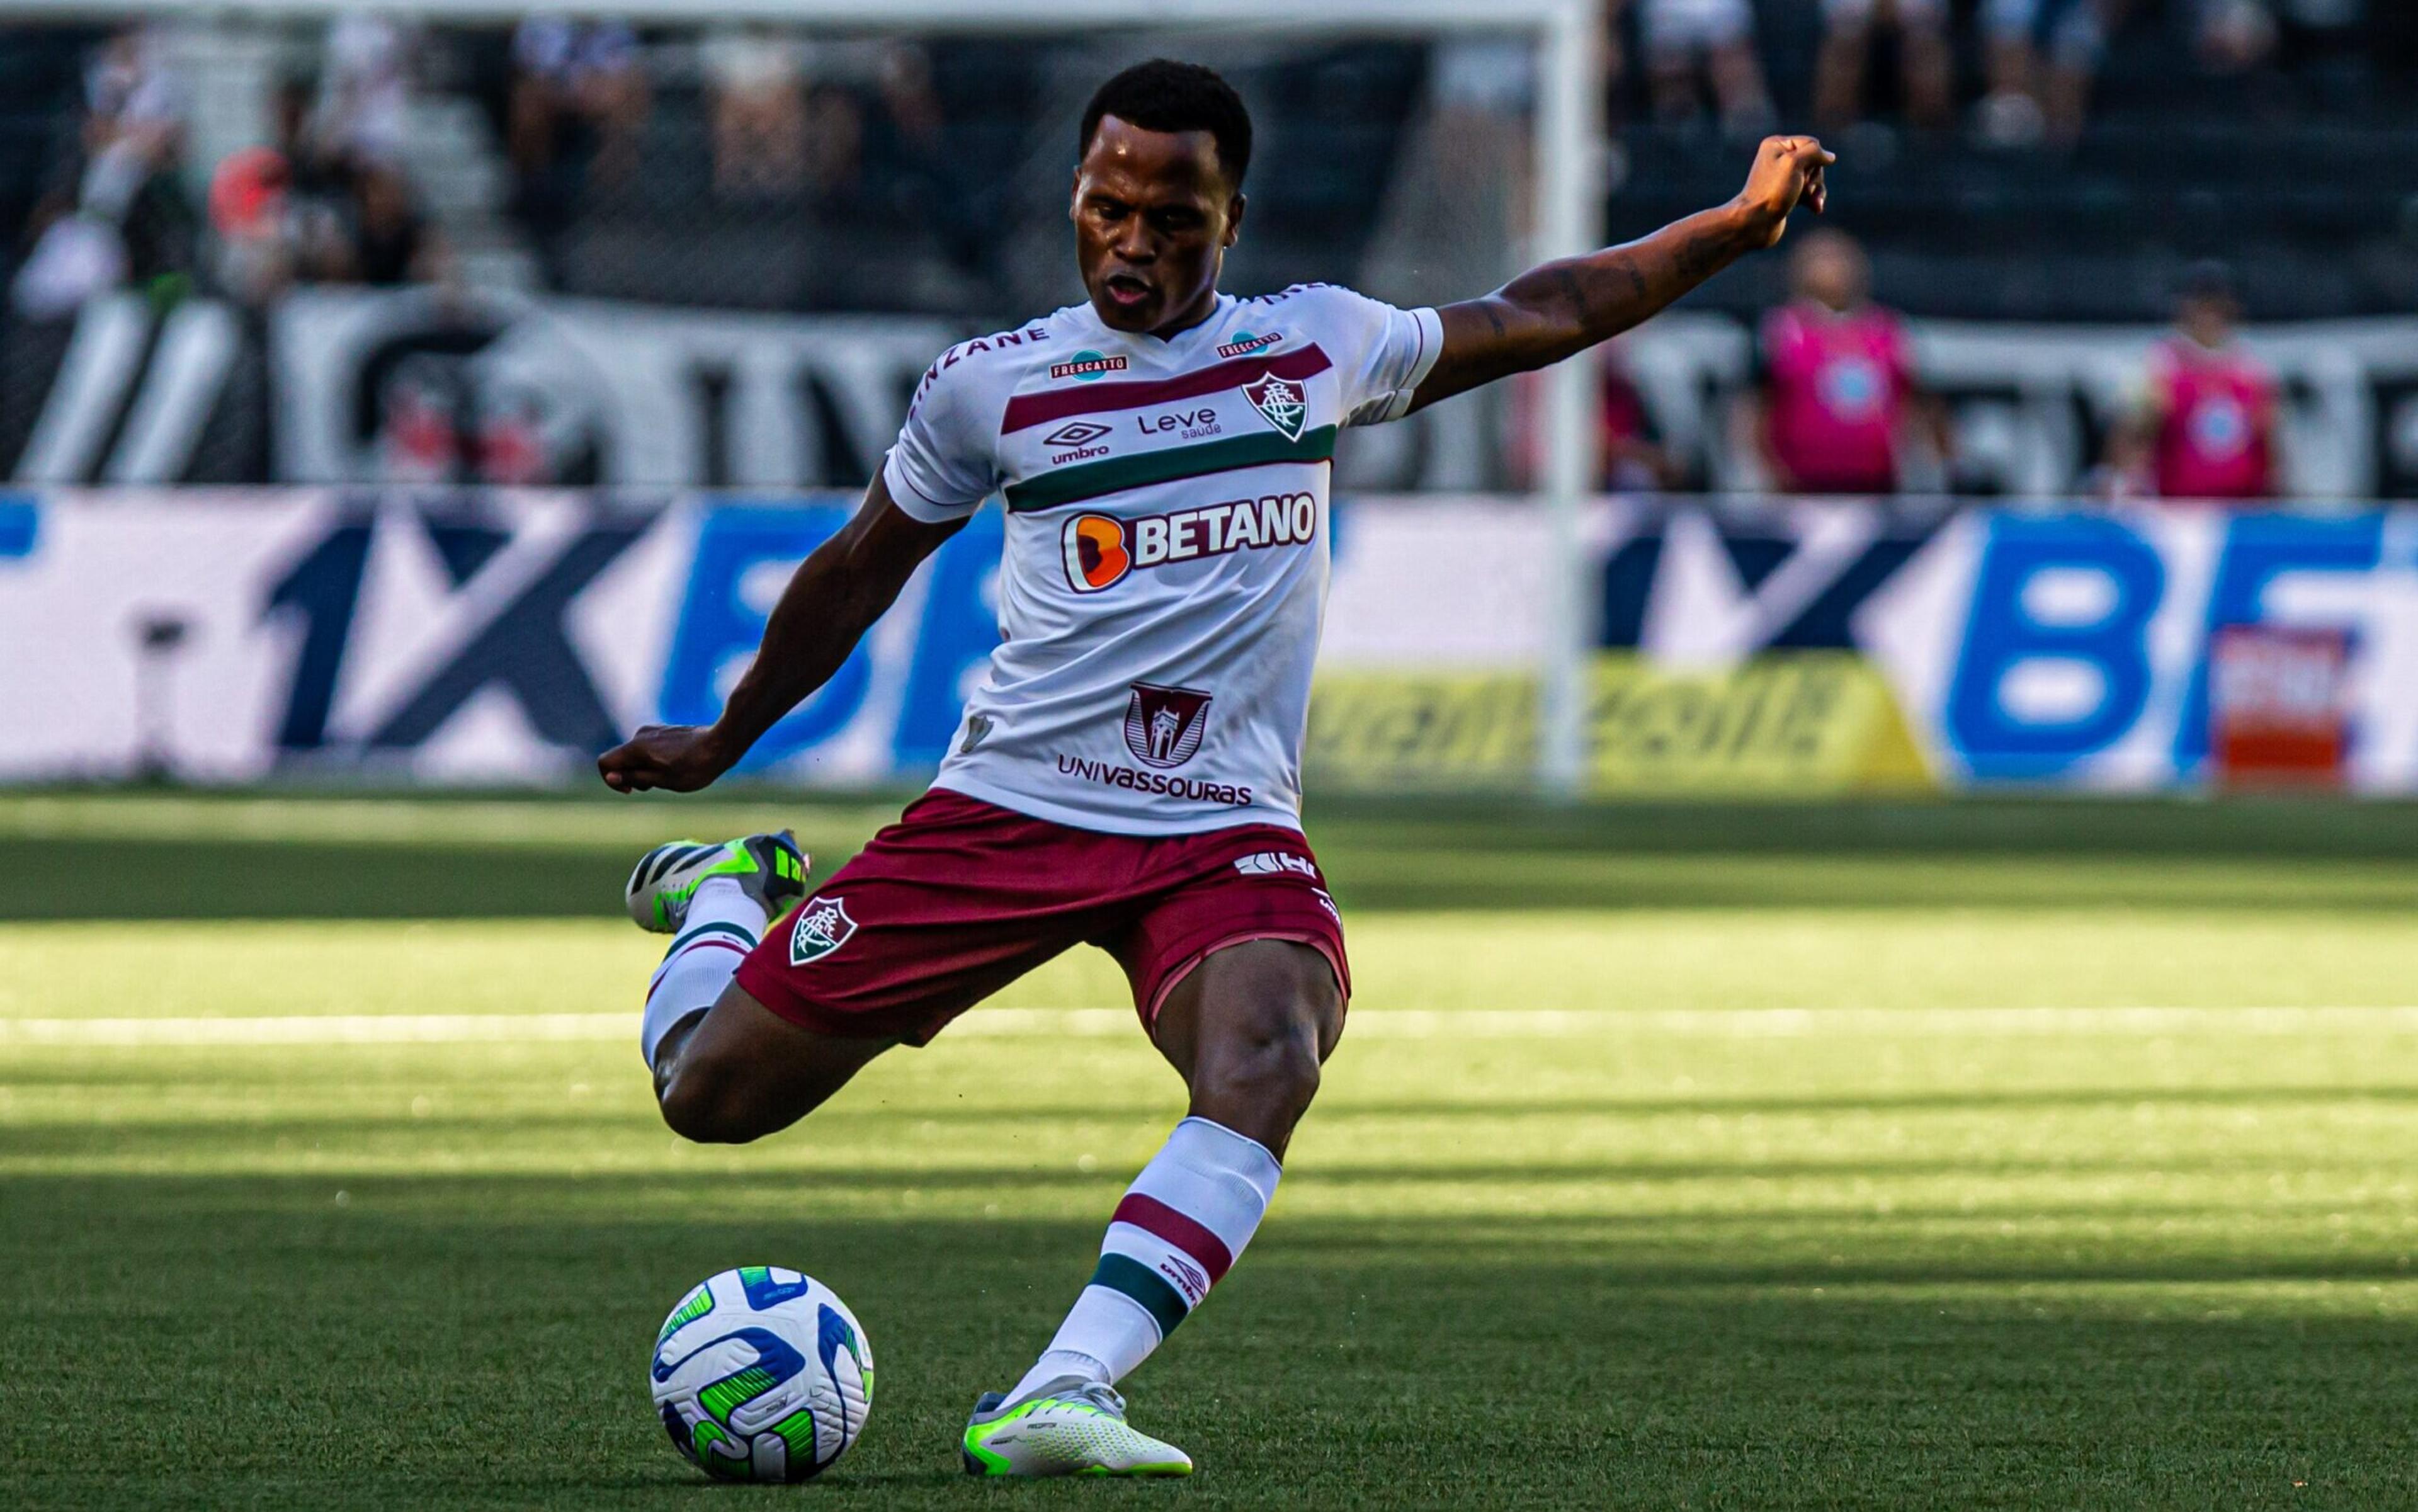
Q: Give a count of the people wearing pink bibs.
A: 2